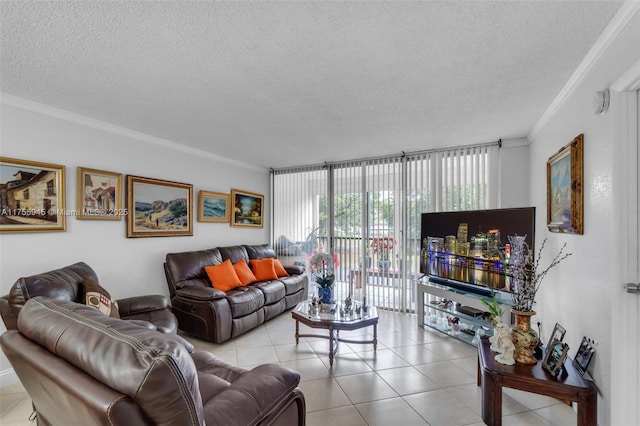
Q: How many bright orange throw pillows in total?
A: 4